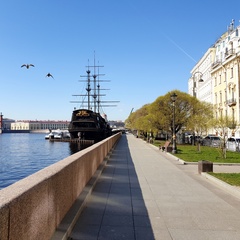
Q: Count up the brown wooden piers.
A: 1